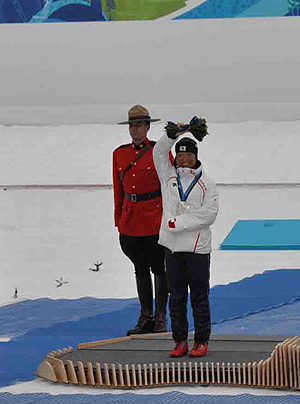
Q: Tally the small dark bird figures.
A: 3